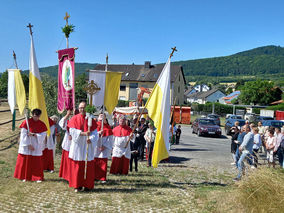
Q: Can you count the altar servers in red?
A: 6